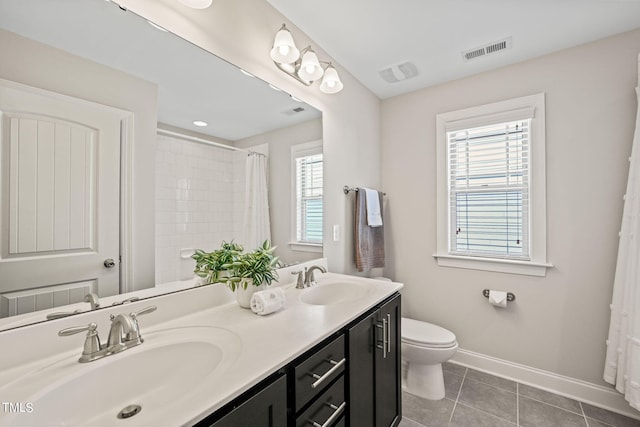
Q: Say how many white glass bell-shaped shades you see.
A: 3